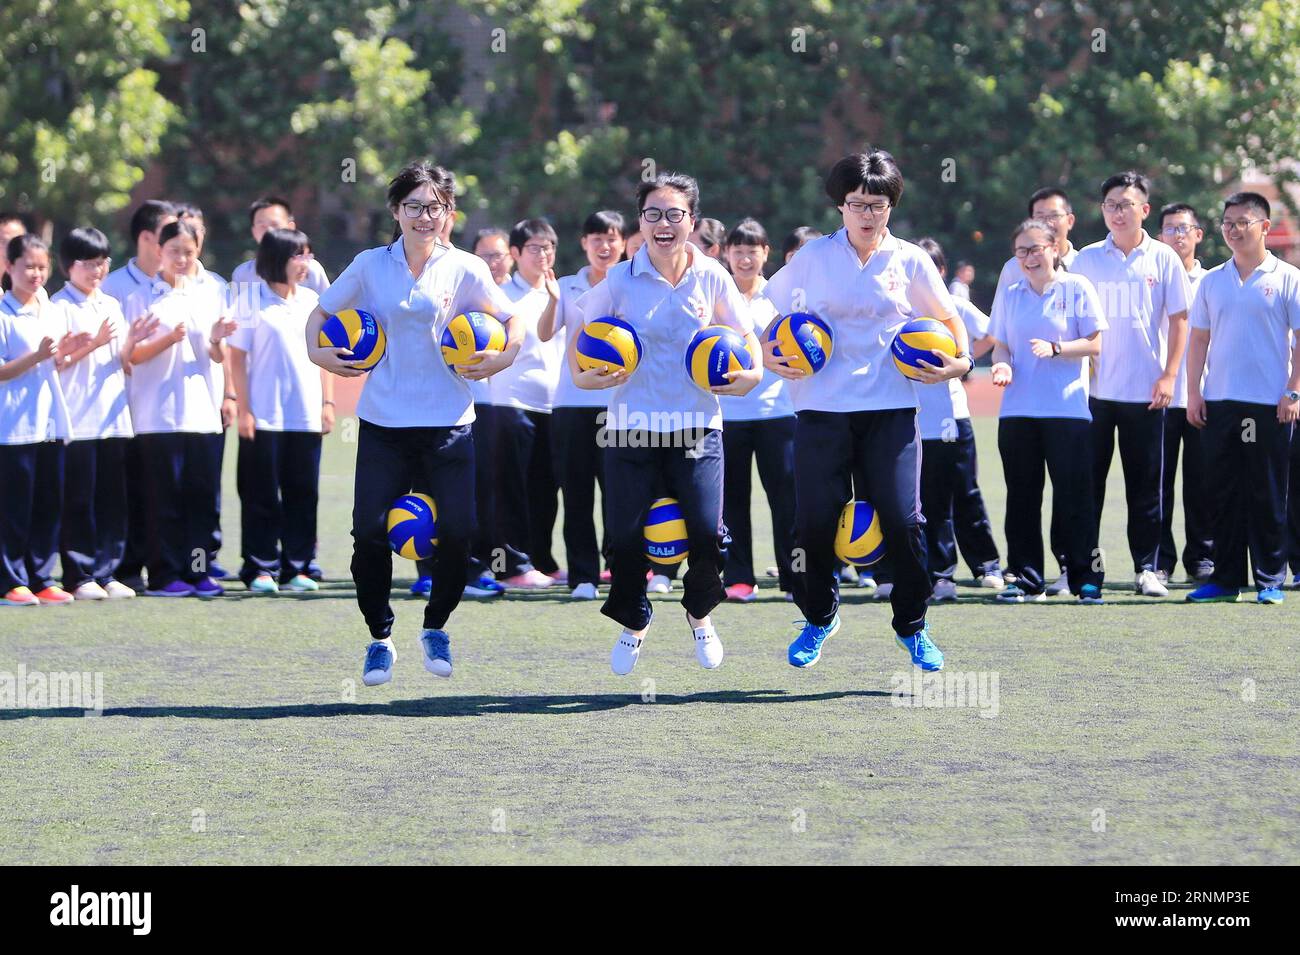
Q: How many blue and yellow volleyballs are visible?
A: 9